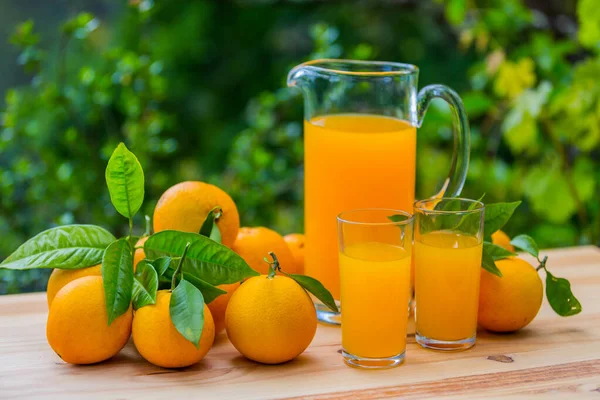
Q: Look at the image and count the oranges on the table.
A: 11